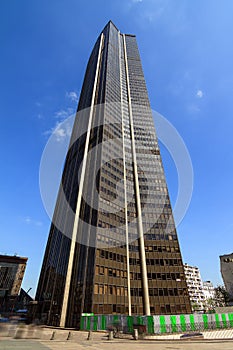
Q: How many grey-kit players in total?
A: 0